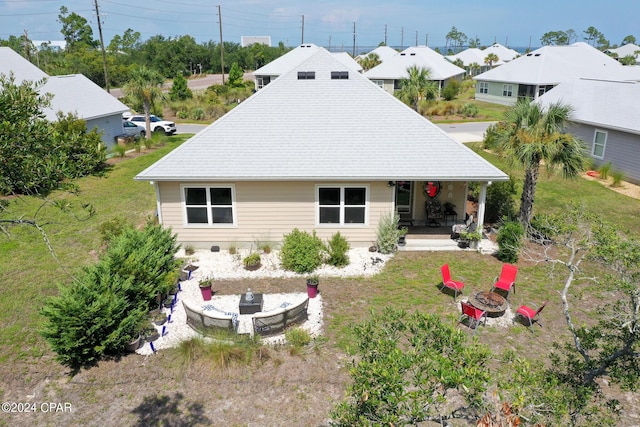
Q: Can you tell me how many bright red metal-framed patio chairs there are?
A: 4